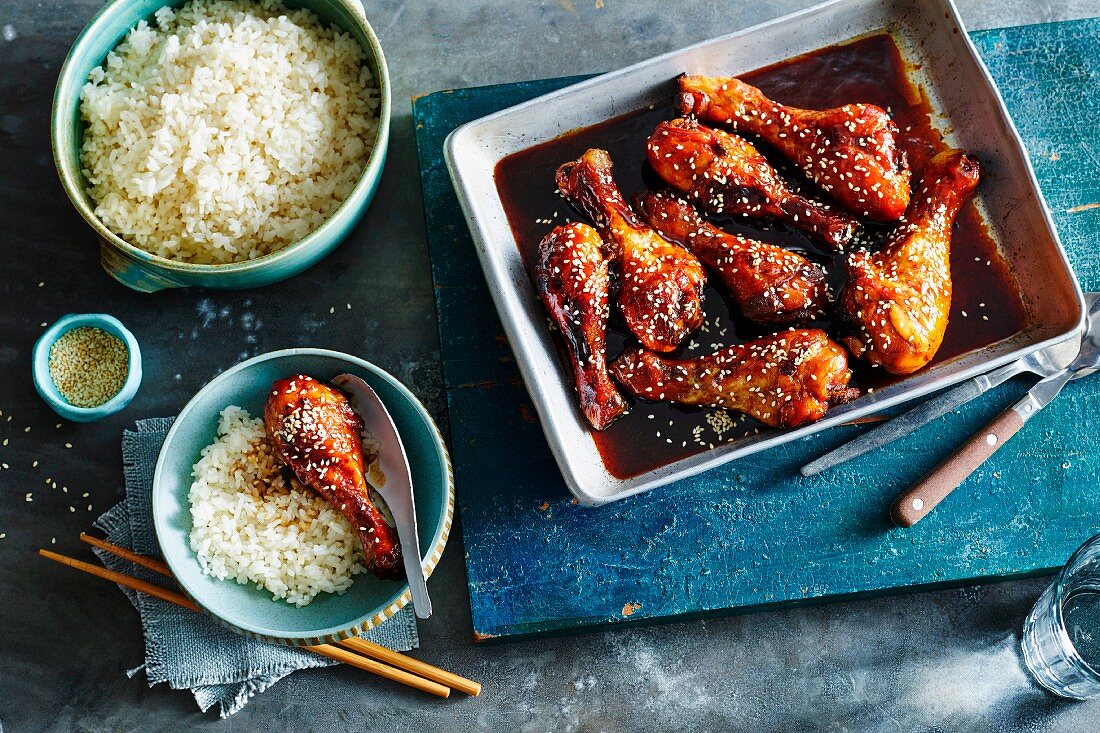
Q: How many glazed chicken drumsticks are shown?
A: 8